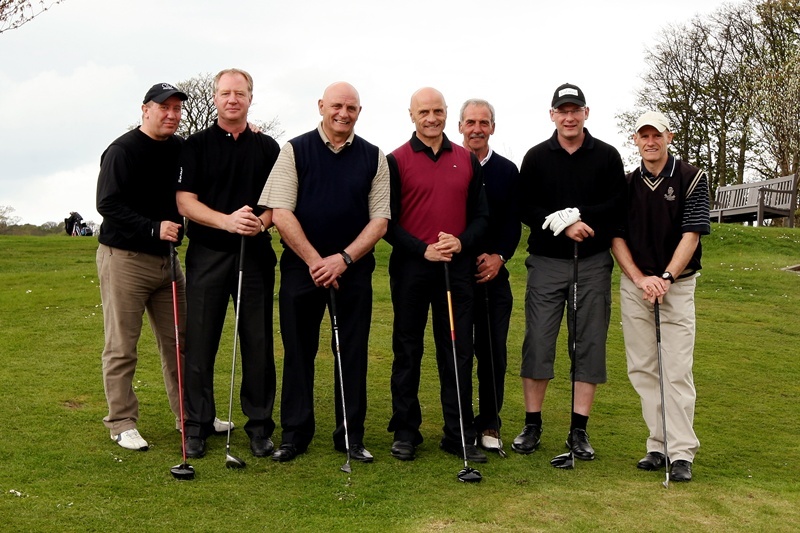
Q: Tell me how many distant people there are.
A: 0